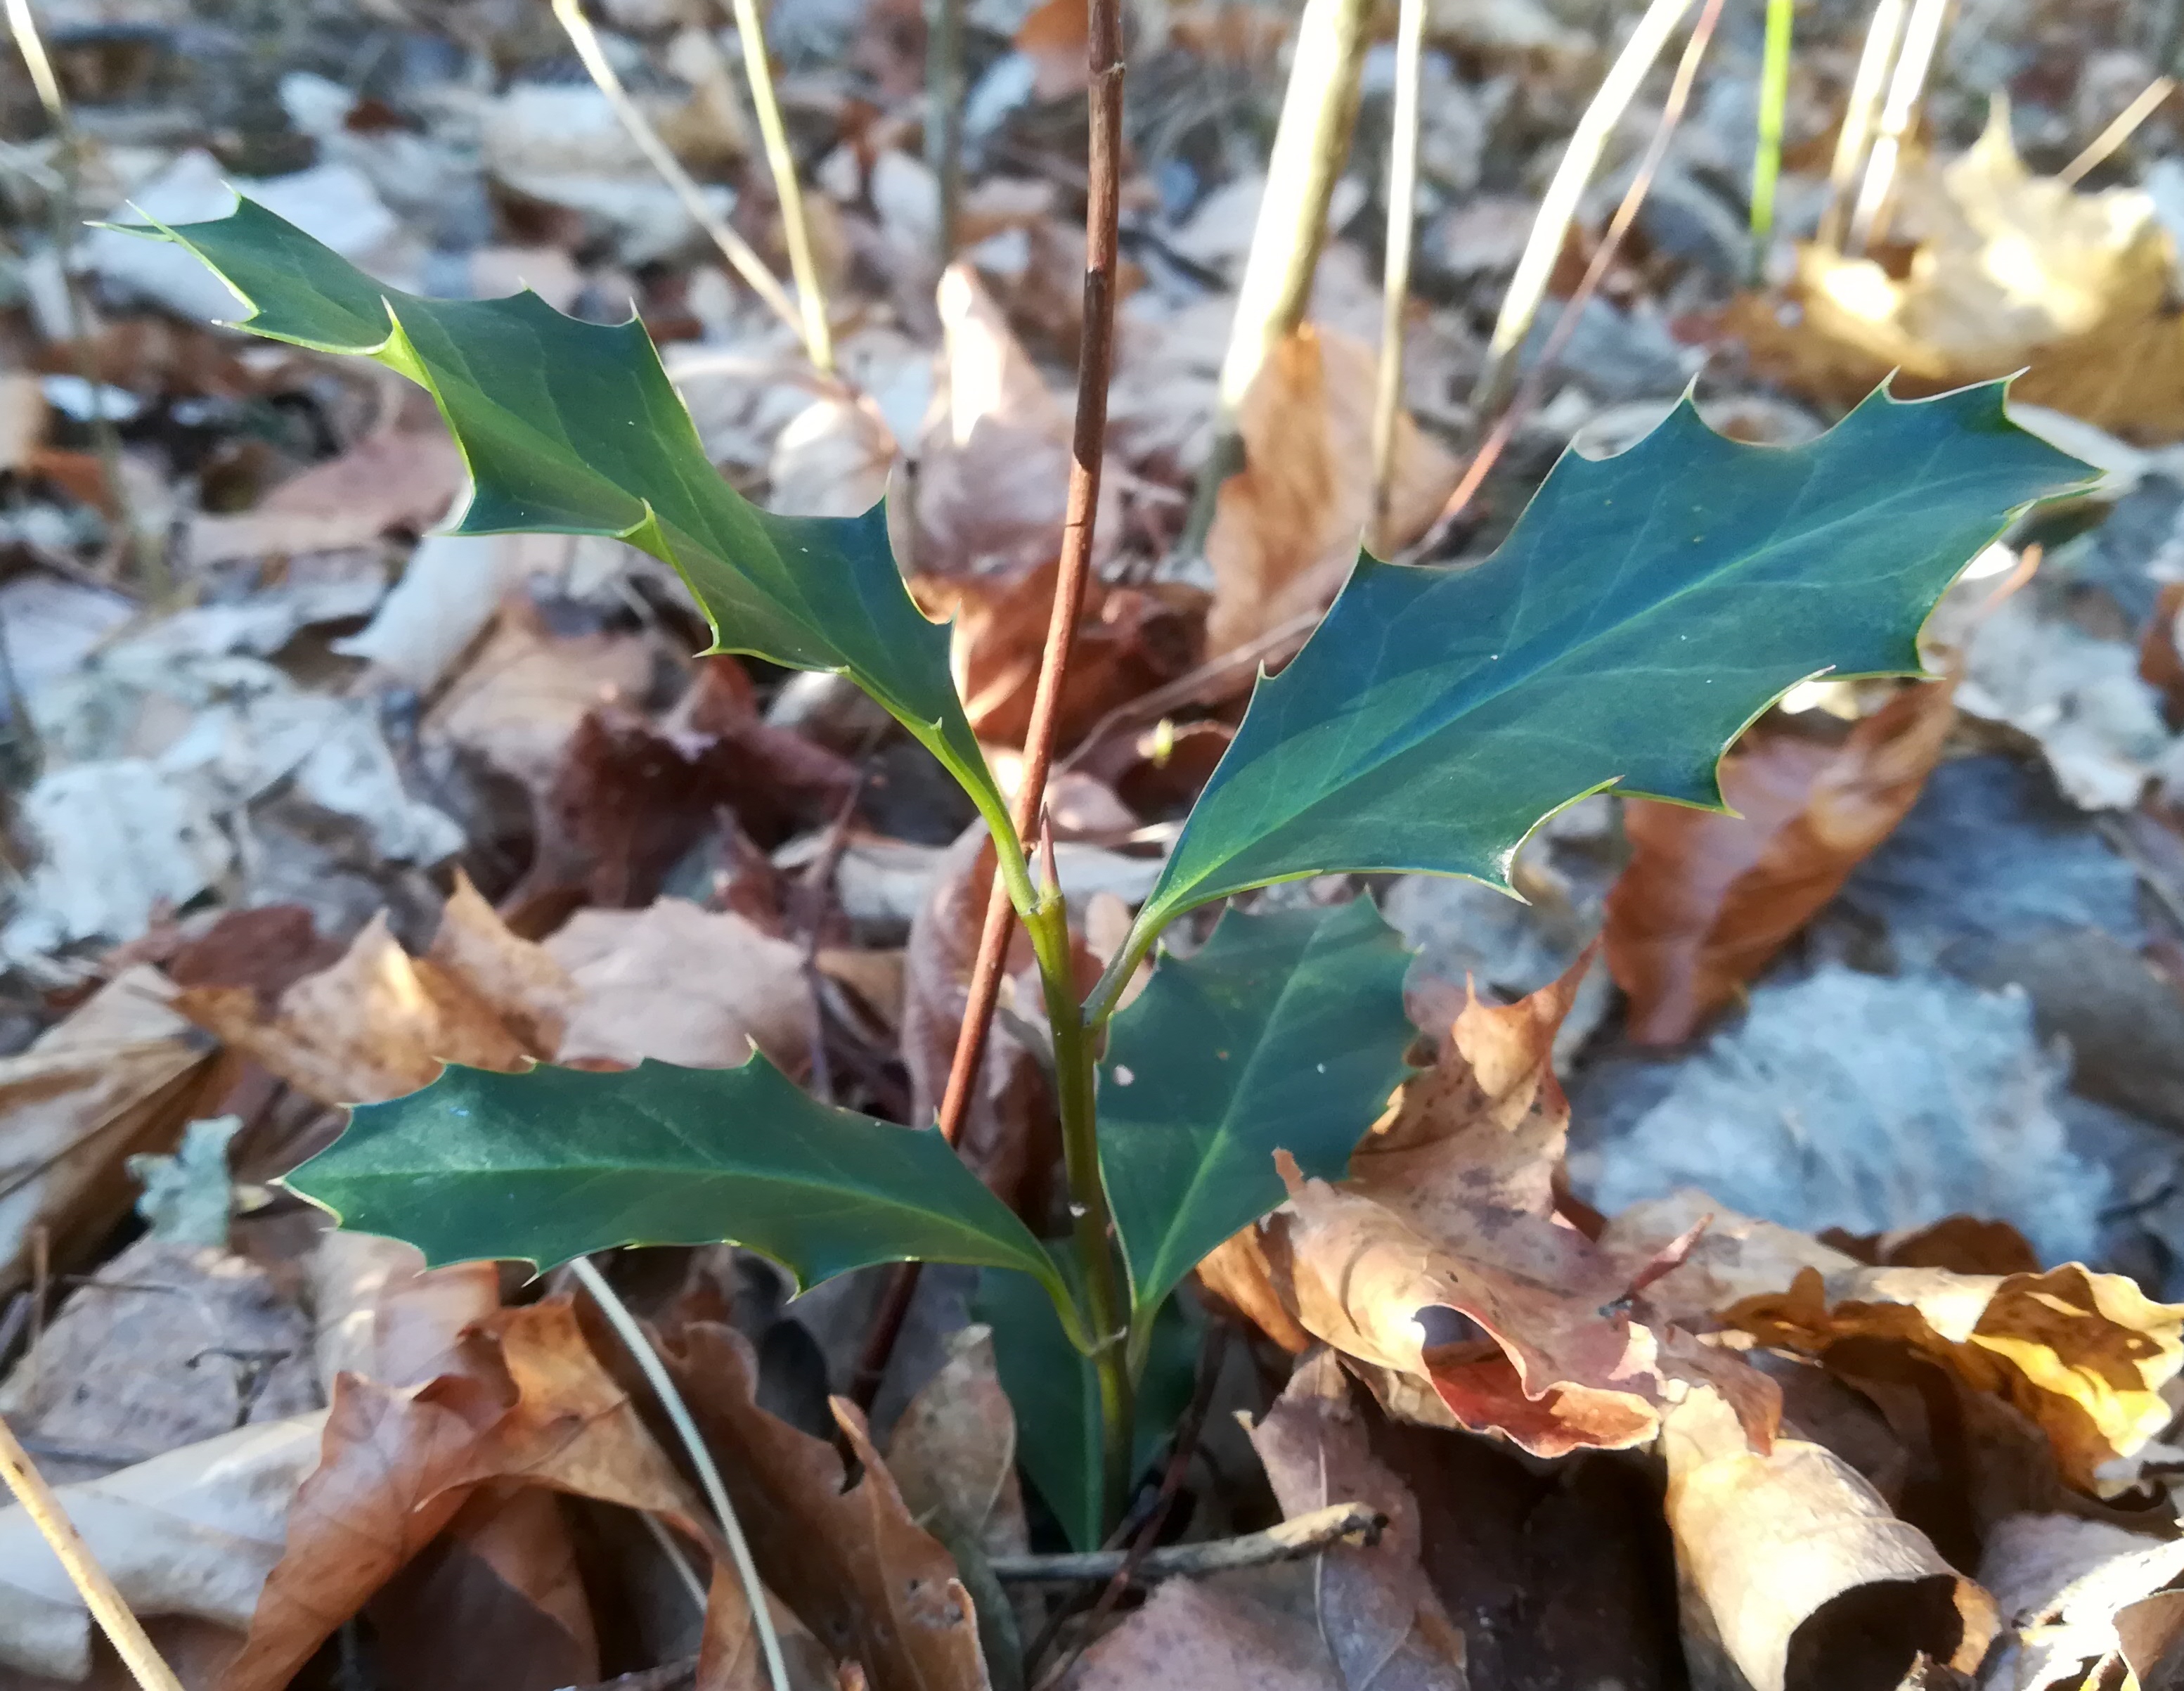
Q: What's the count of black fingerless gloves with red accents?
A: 0